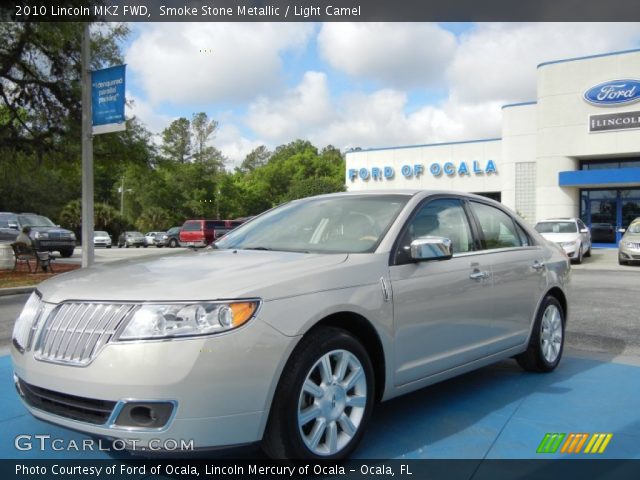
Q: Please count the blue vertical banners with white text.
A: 1